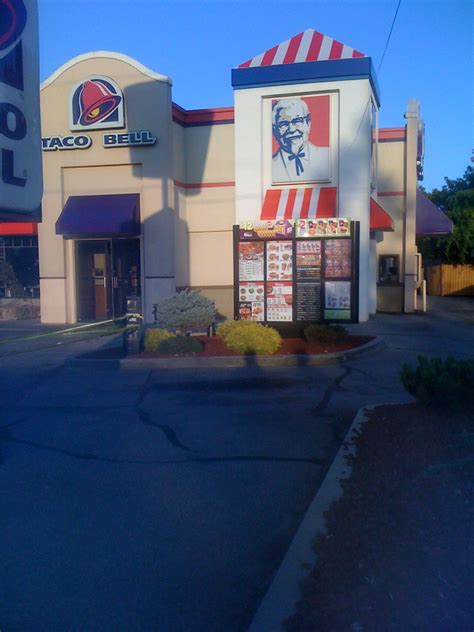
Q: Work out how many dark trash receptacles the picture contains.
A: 1